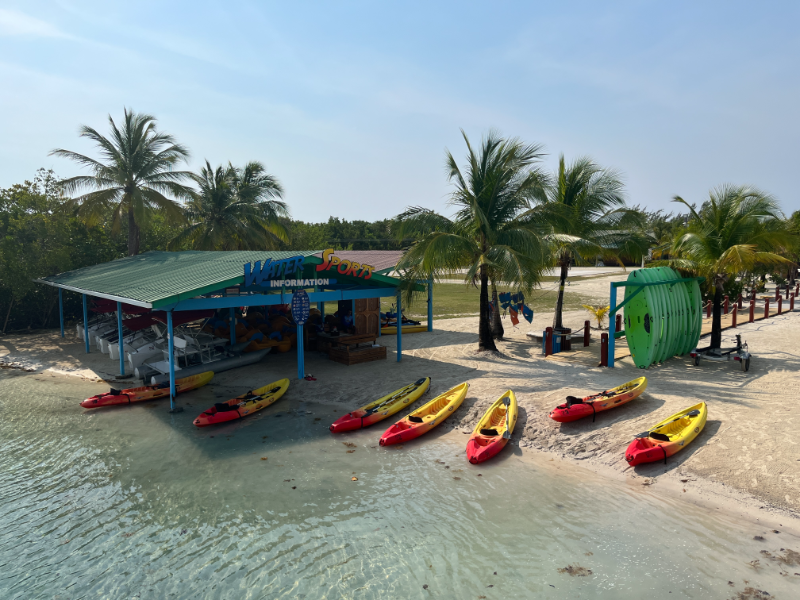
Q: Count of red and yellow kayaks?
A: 7